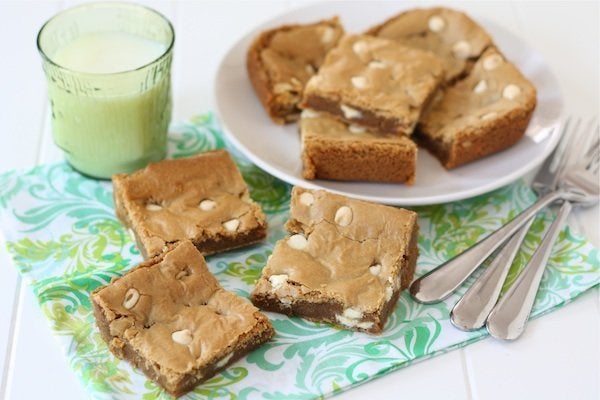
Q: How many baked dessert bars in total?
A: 8